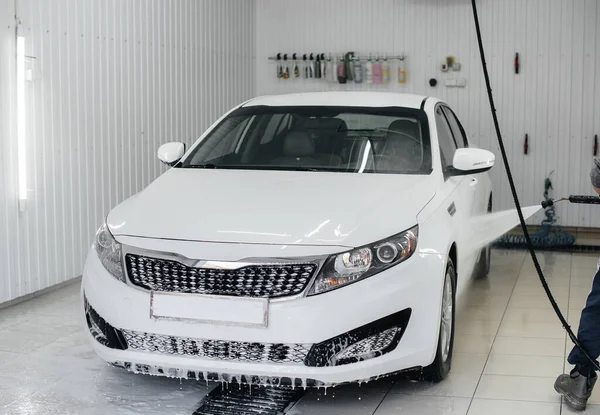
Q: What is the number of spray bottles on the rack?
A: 15